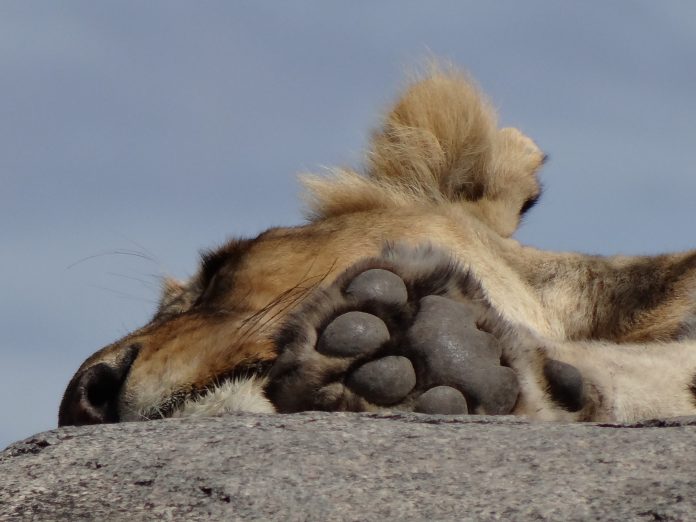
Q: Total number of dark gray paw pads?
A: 6